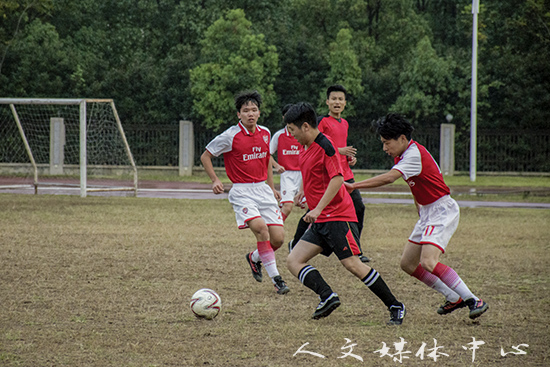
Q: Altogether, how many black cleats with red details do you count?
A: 4